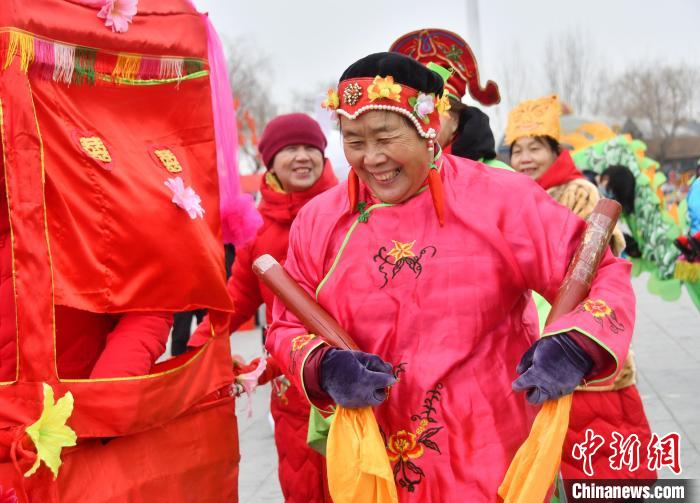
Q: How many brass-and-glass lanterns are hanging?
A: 0